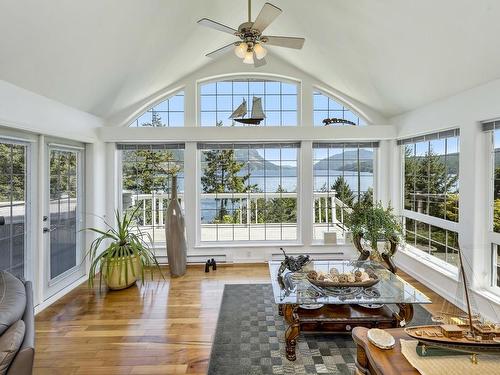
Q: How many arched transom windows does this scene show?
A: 3